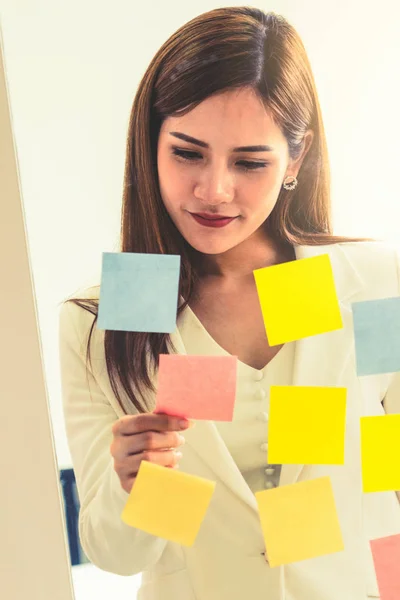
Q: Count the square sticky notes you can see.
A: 9